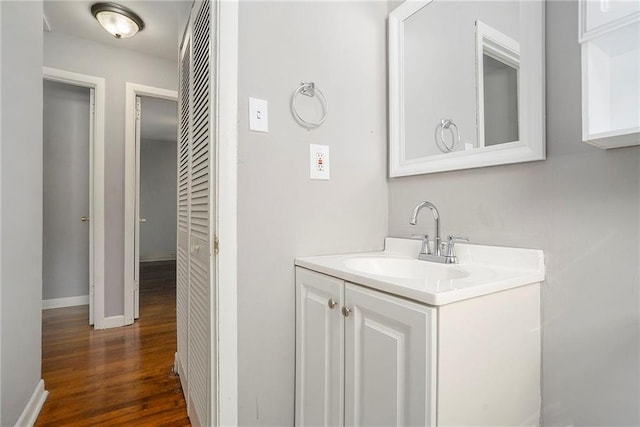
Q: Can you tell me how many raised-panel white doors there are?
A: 2